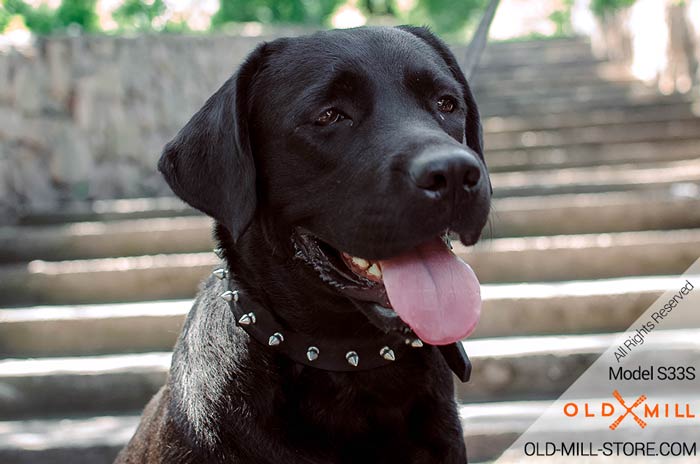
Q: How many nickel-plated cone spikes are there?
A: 9